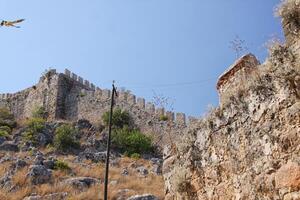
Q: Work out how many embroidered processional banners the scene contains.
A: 0